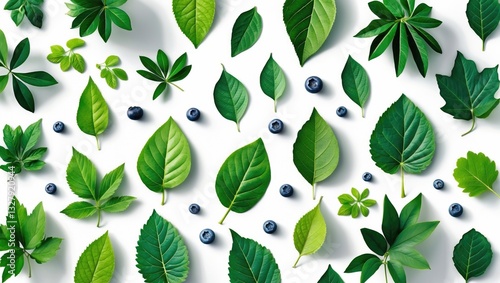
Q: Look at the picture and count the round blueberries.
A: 14